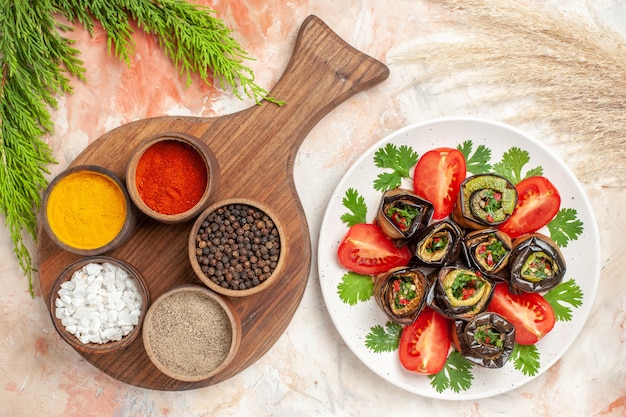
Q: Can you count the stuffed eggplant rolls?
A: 8